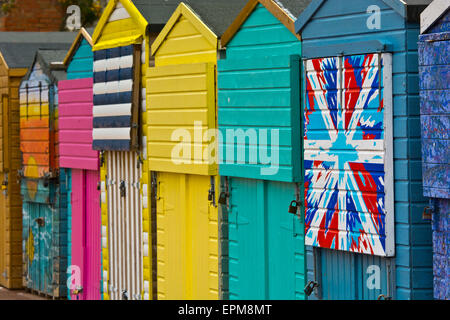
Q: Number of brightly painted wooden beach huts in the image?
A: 8